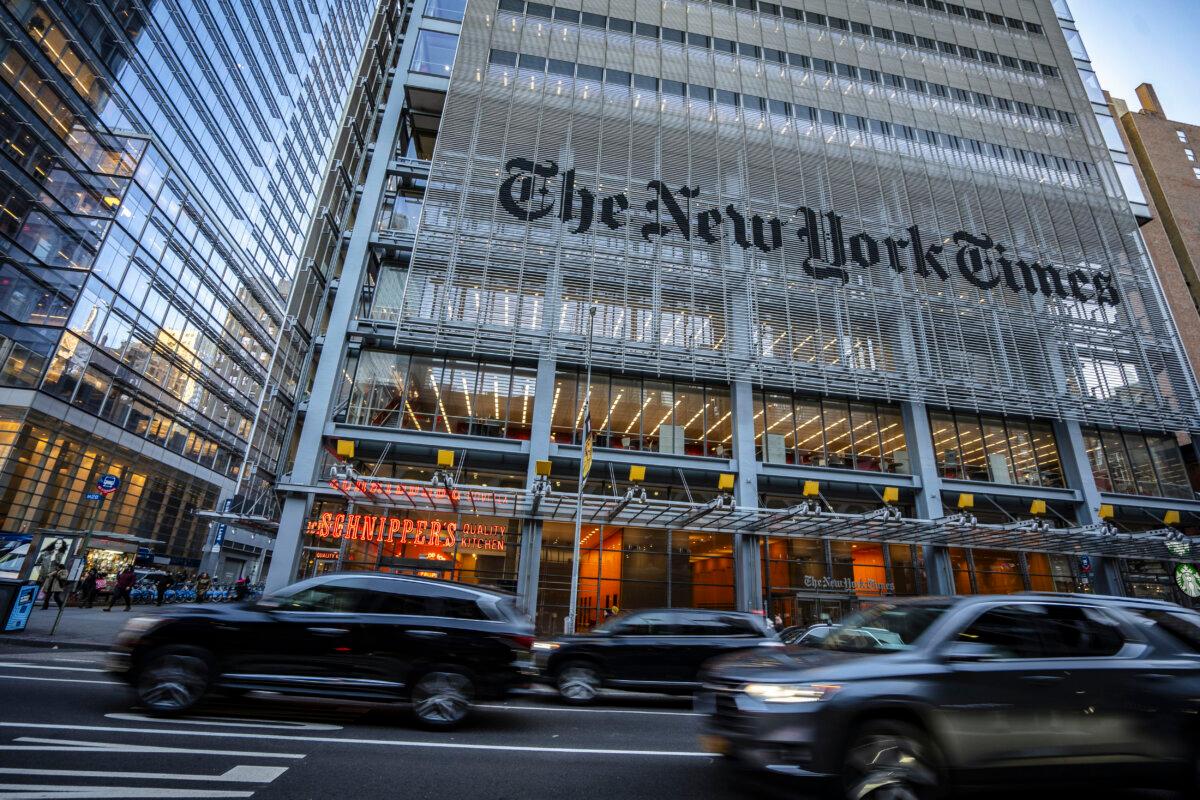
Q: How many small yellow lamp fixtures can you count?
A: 11